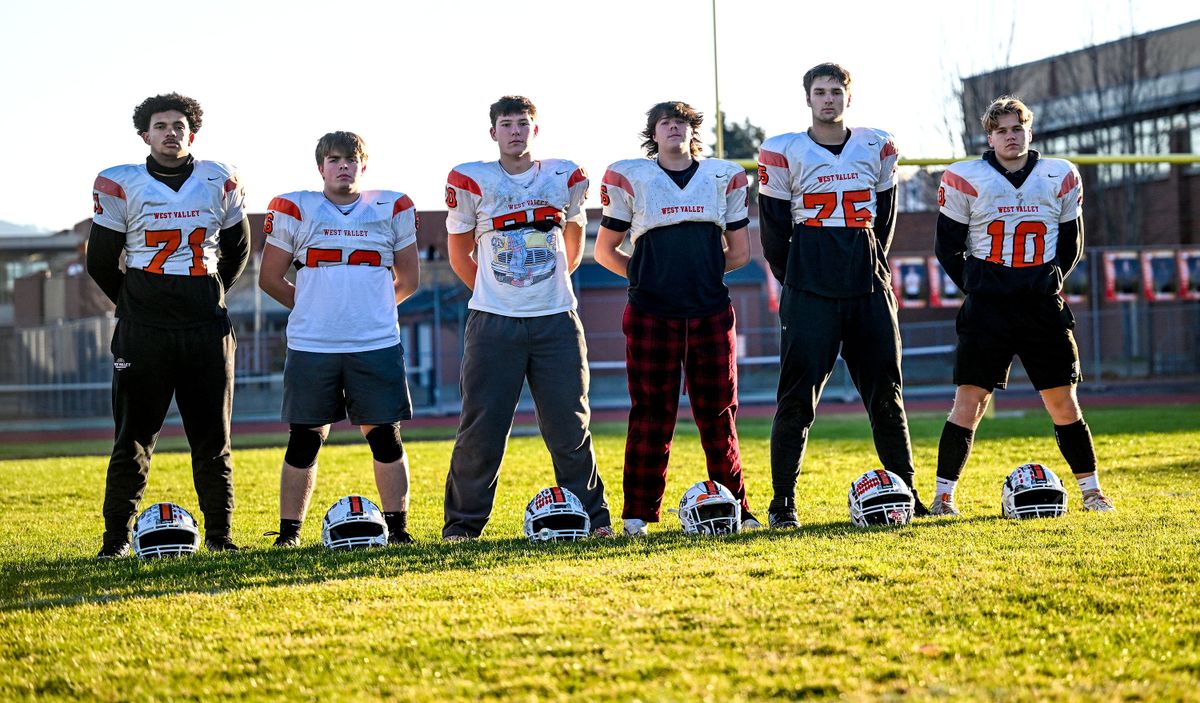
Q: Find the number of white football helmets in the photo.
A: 6